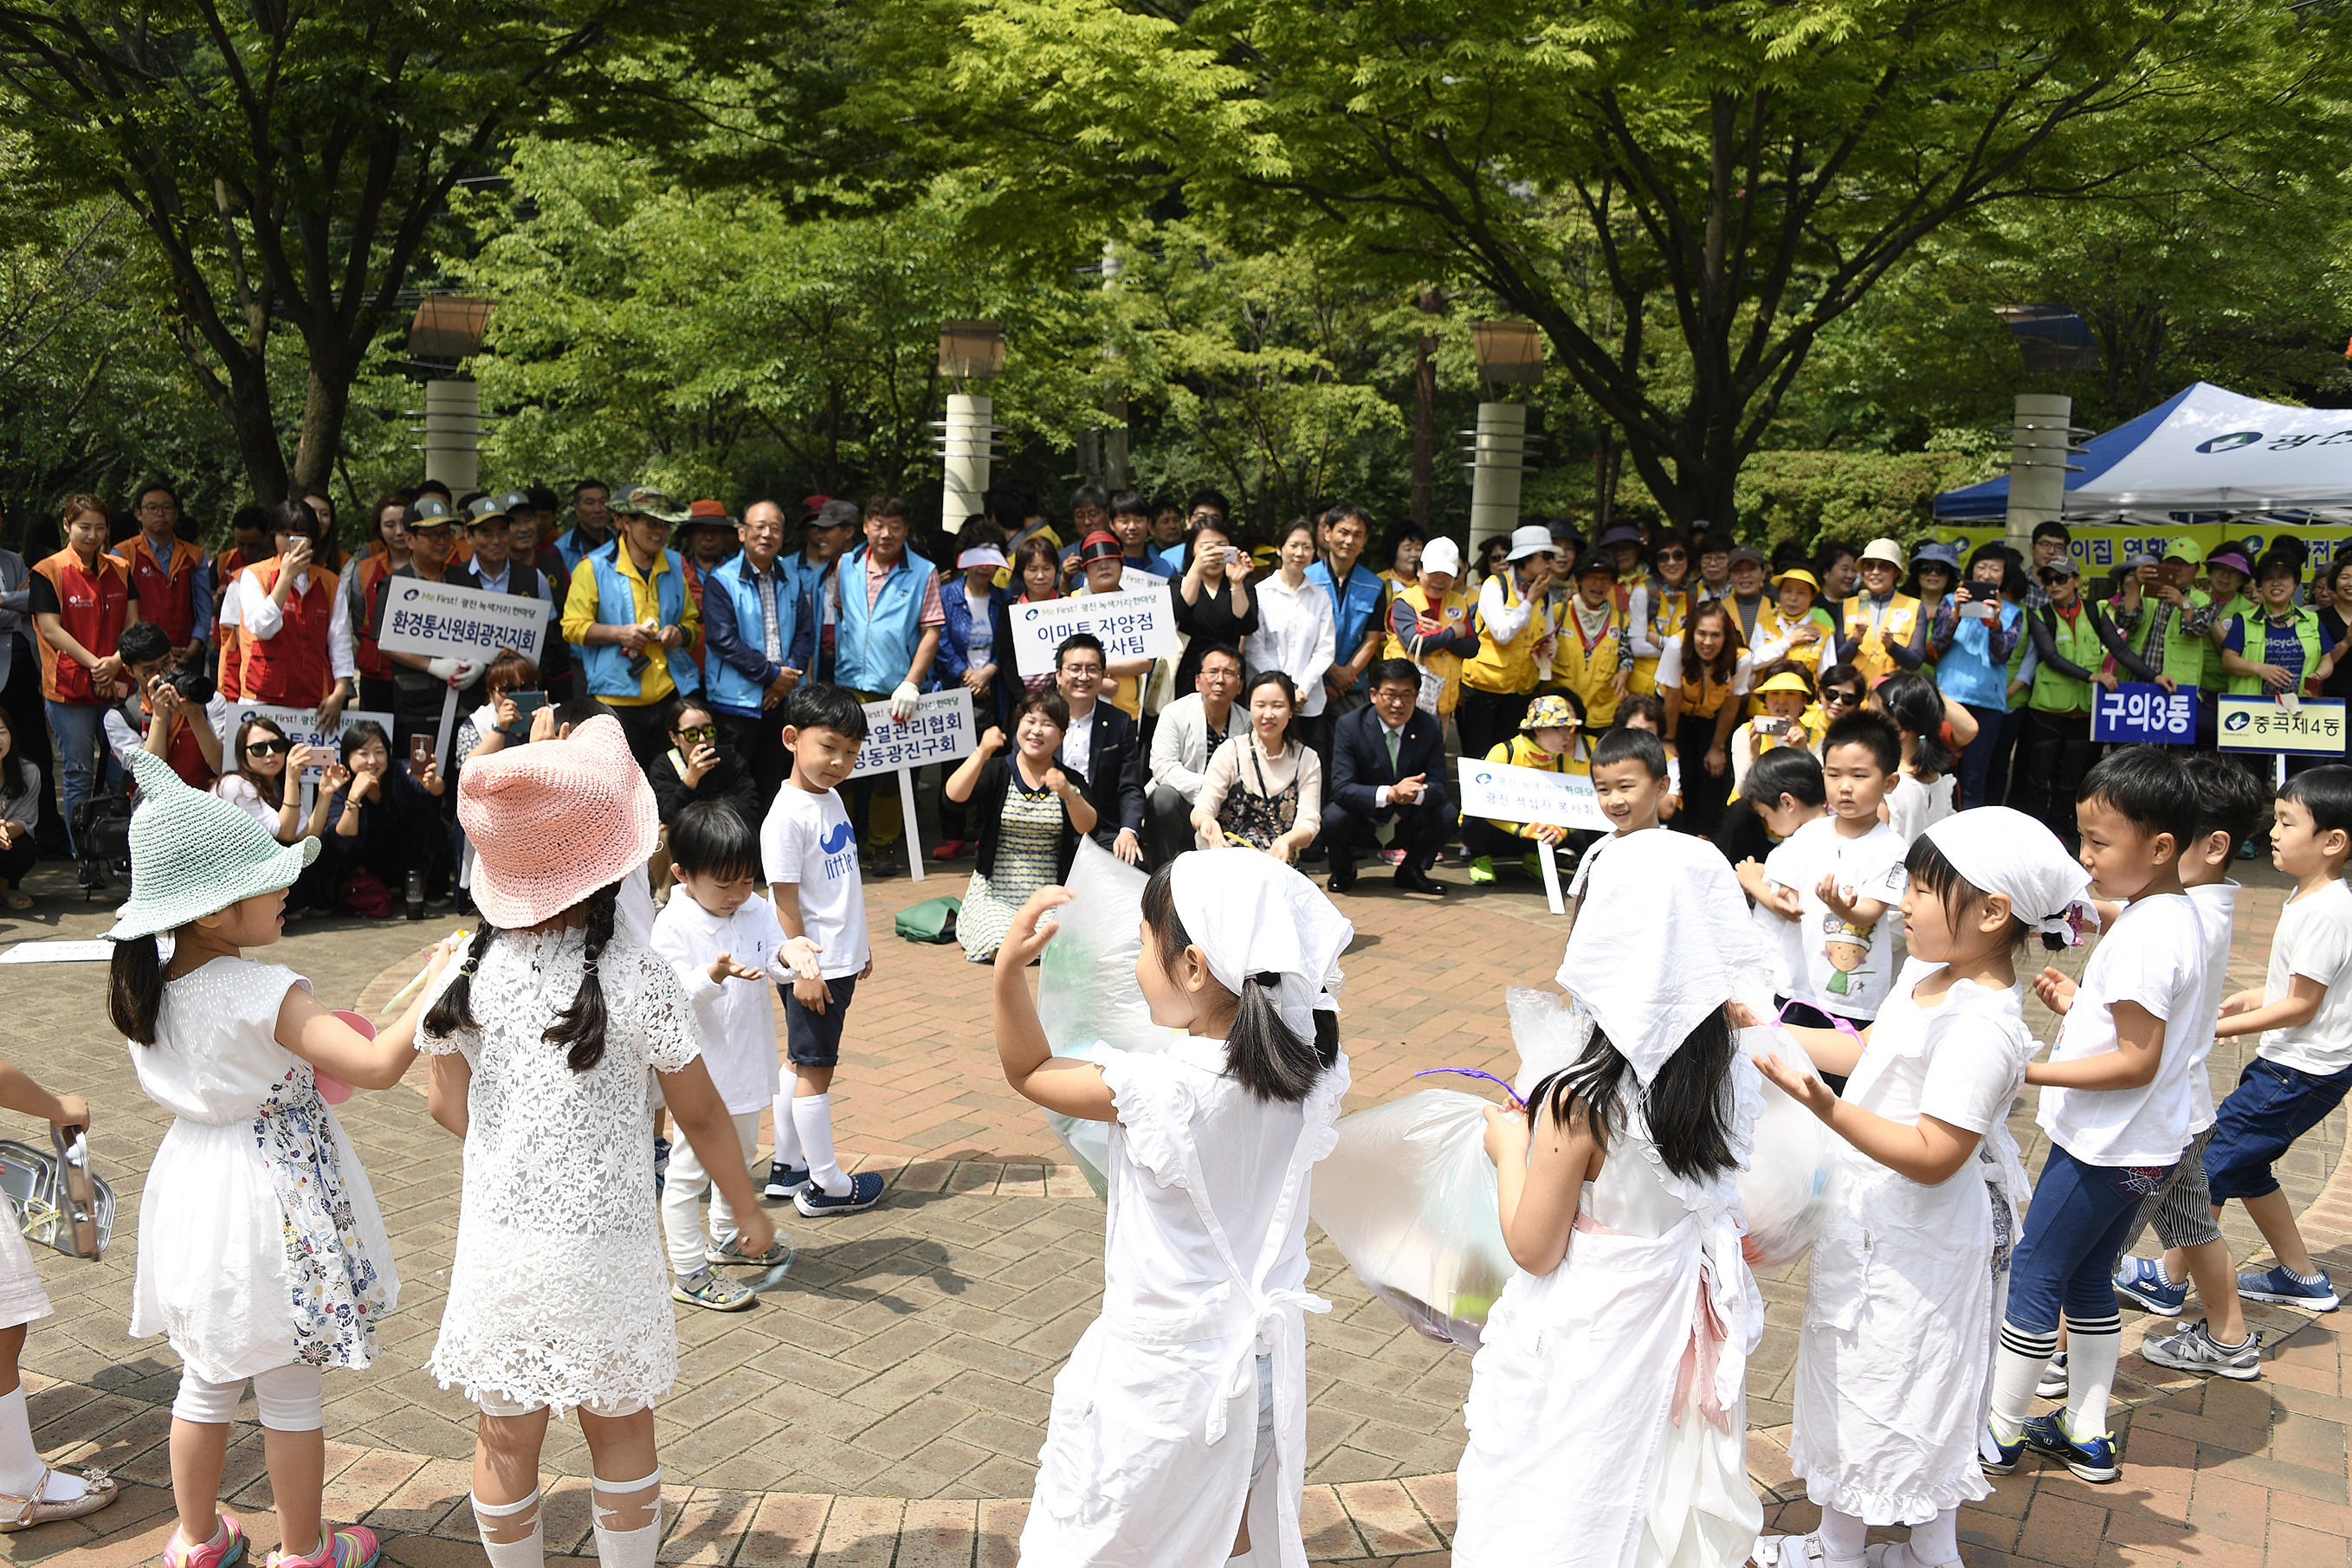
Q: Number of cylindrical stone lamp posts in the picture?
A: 4